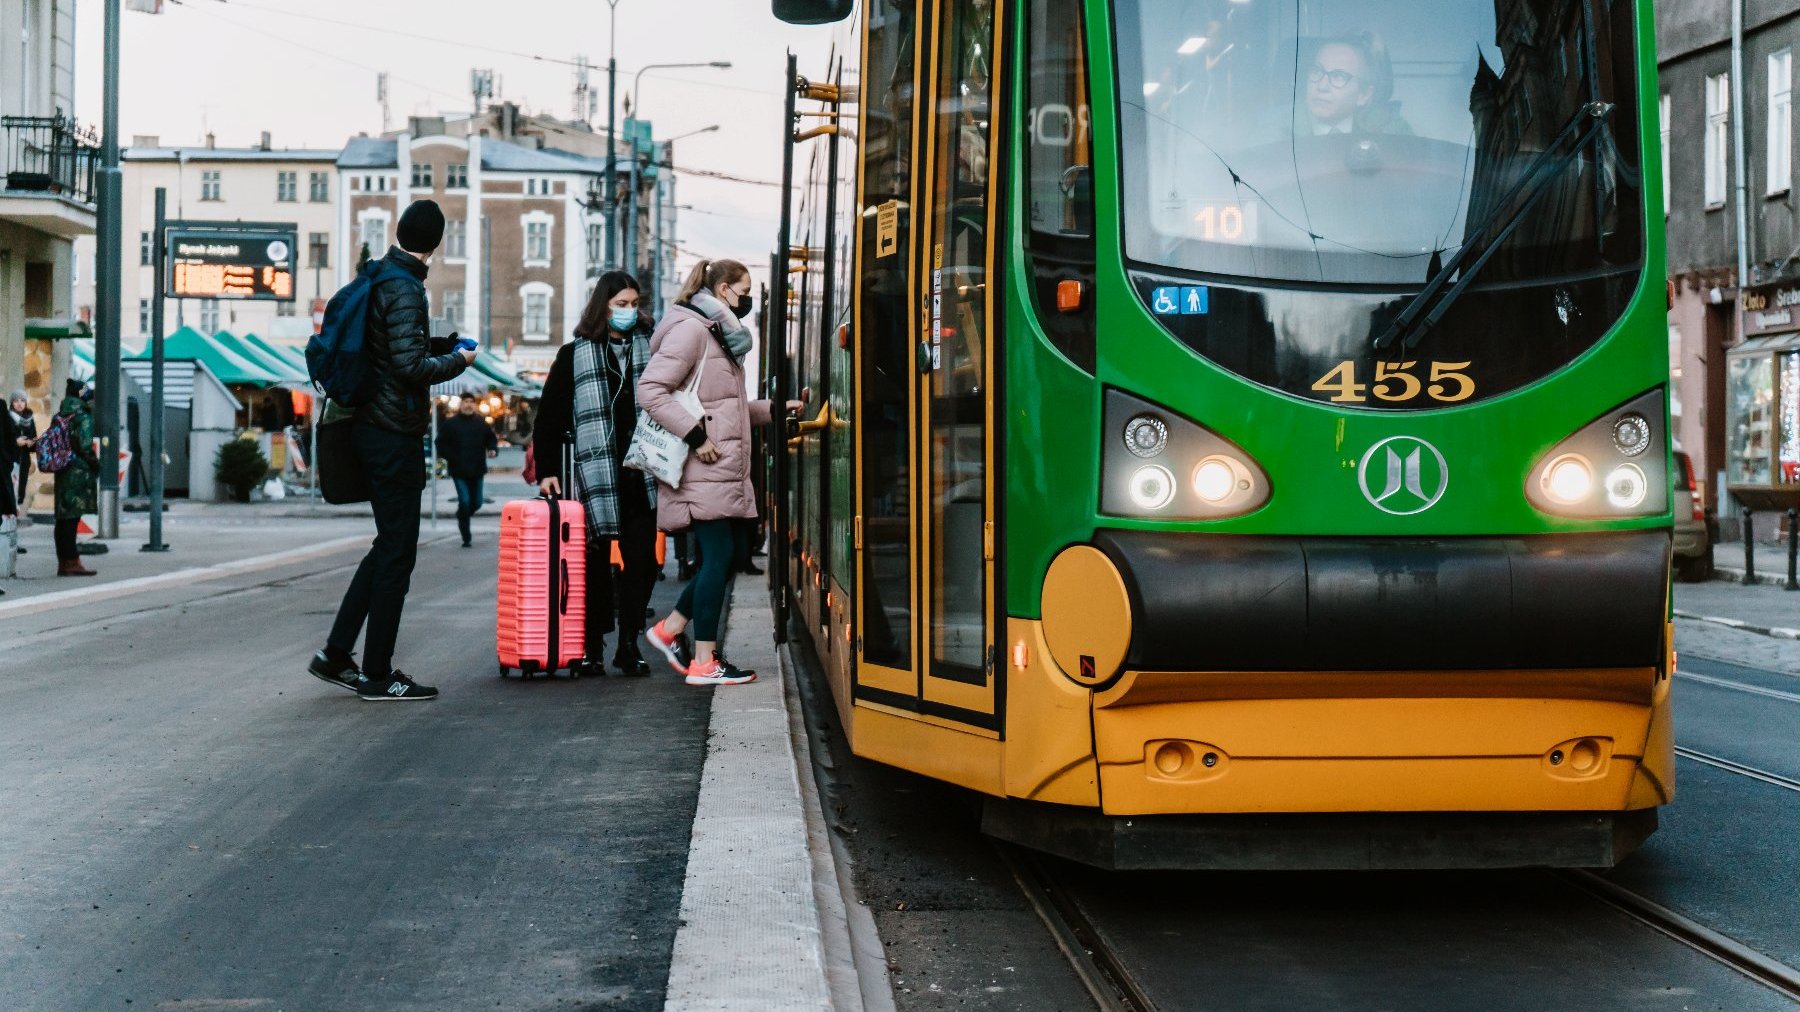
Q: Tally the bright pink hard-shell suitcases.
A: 1